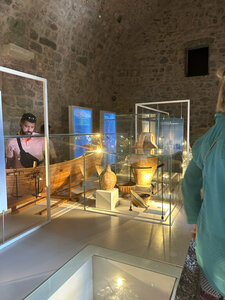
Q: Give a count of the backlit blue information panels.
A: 2